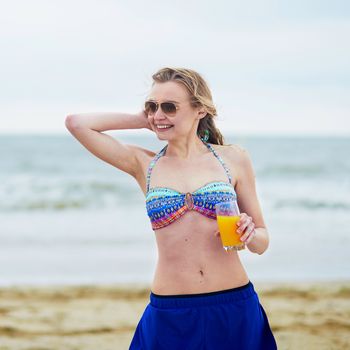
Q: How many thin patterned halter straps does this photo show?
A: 2